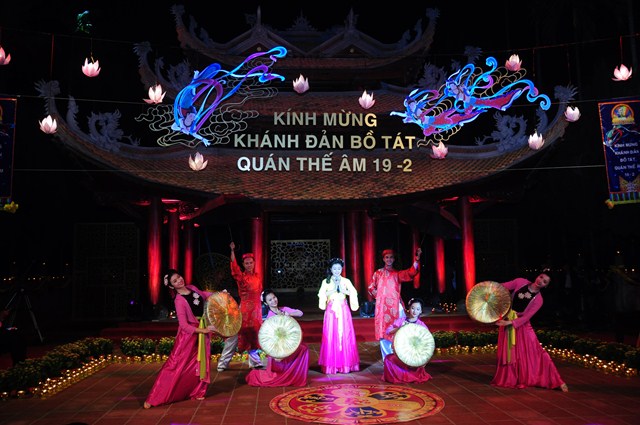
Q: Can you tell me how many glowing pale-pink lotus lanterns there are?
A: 12